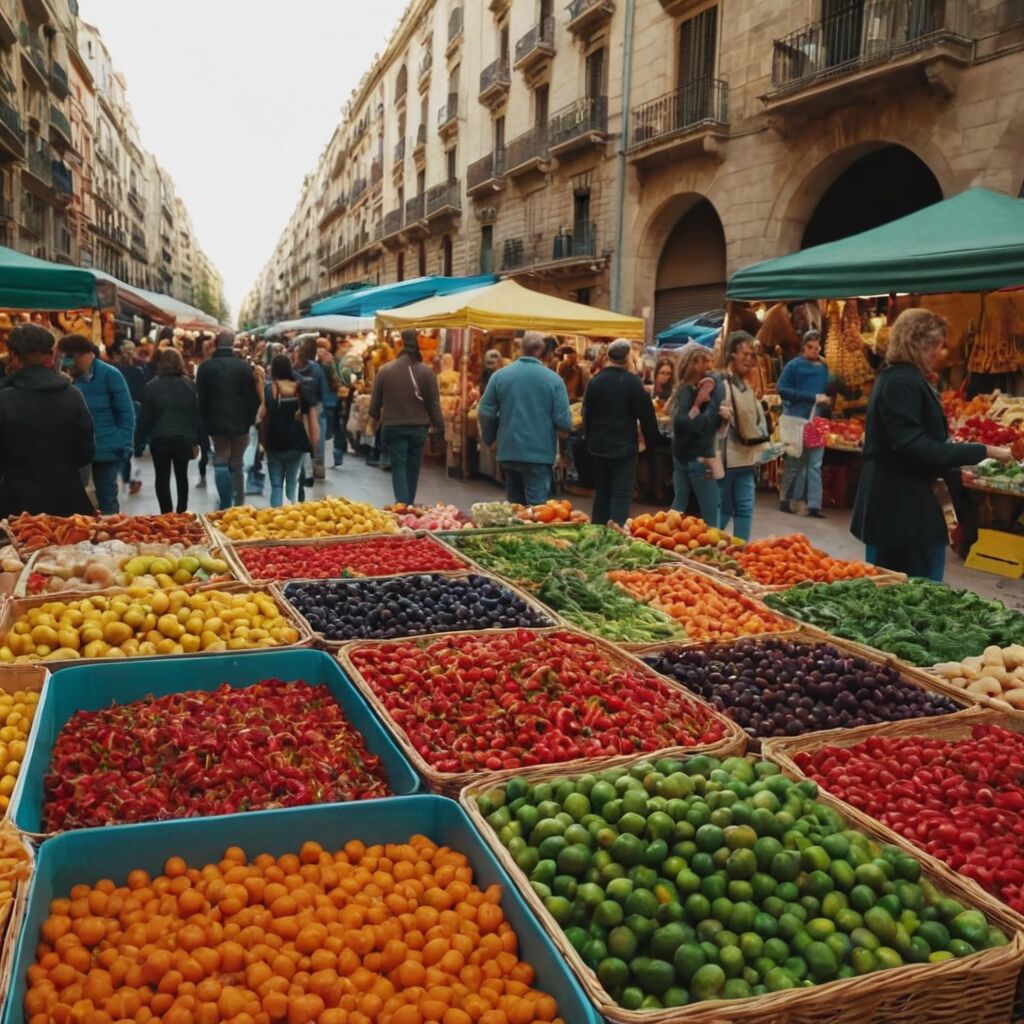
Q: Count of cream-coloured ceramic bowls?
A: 0